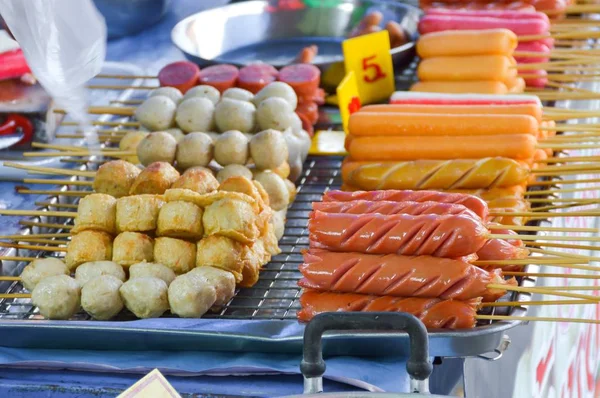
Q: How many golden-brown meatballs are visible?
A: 12